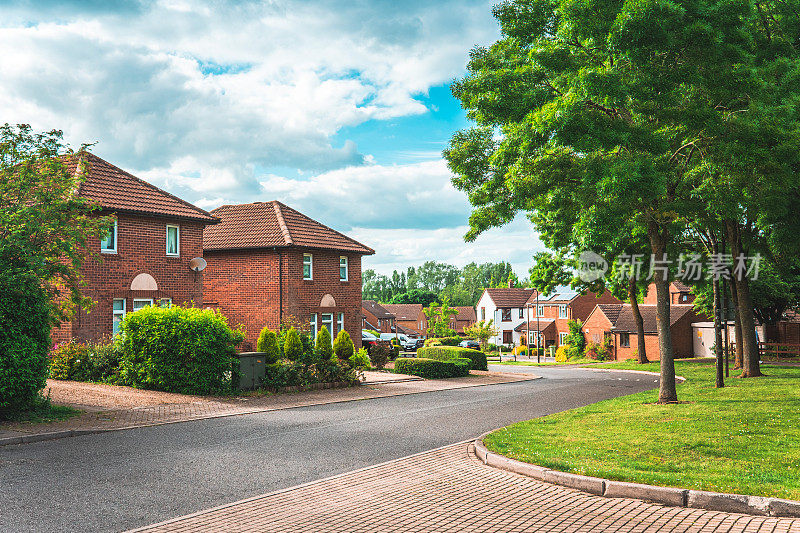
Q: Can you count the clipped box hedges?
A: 2